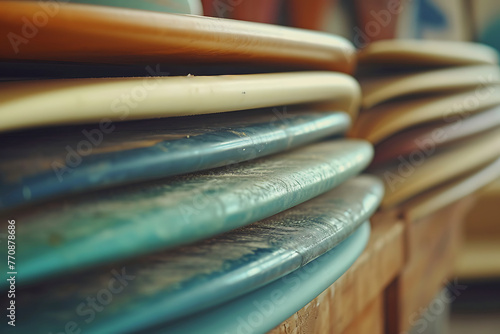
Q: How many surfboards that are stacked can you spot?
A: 12